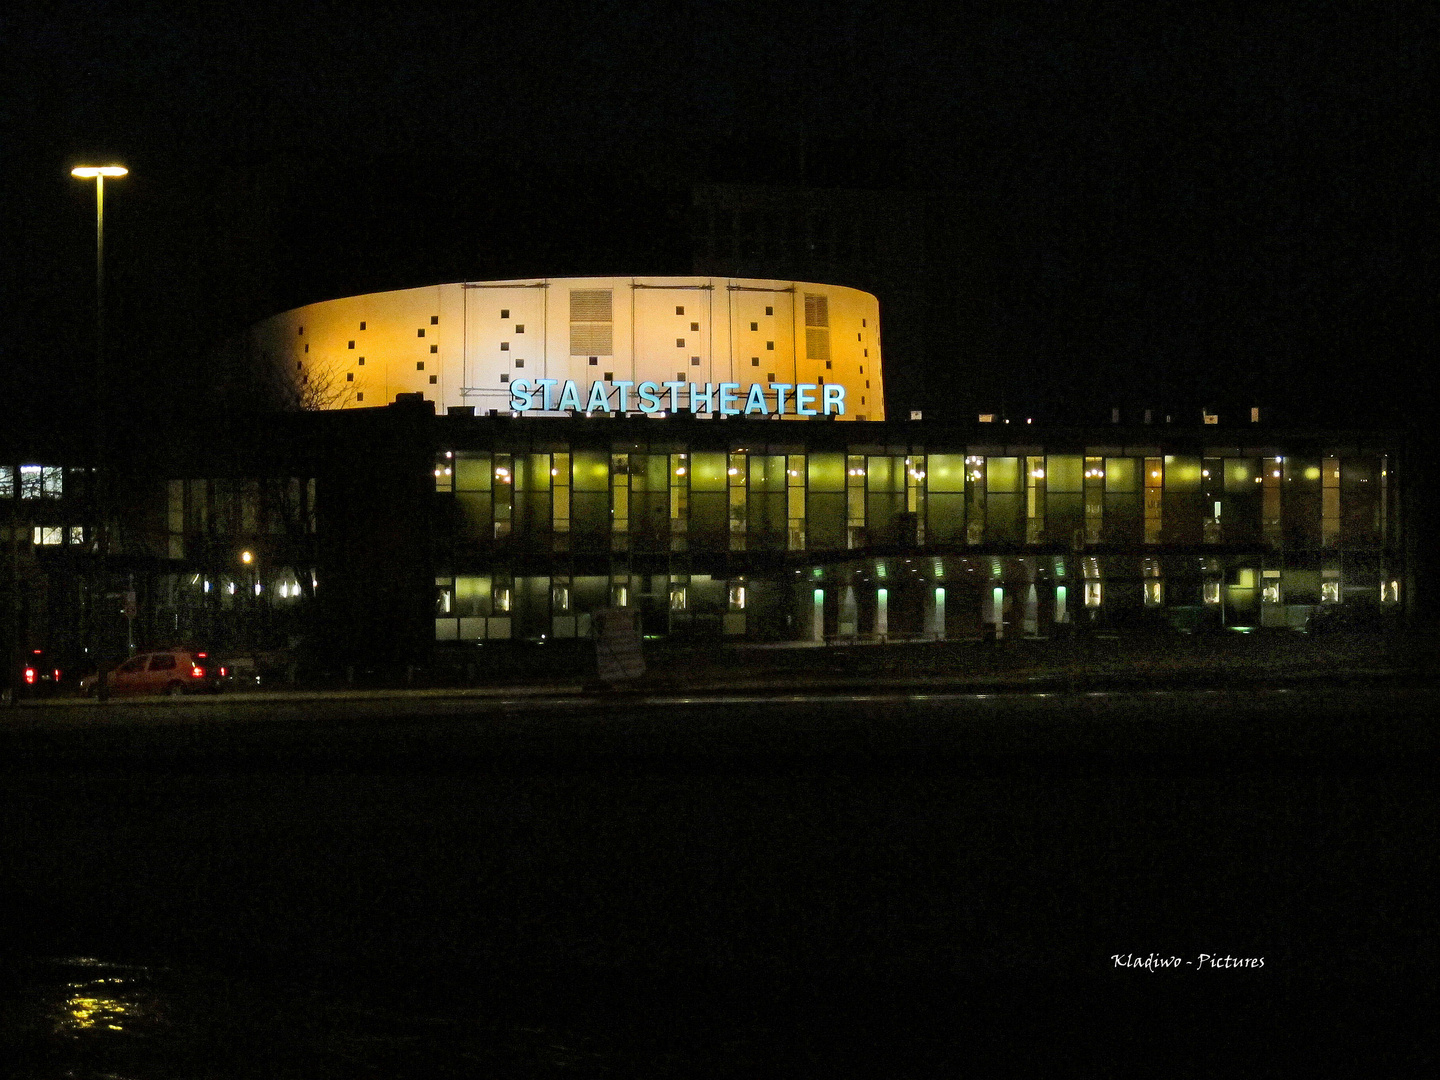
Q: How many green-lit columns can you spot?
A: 5